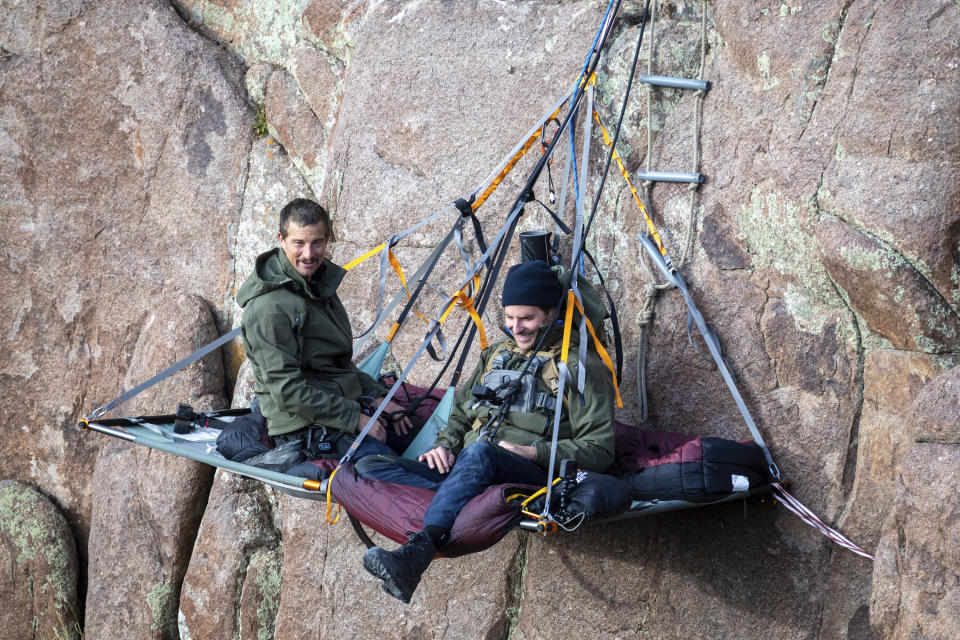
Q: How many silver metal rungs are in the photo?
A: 3